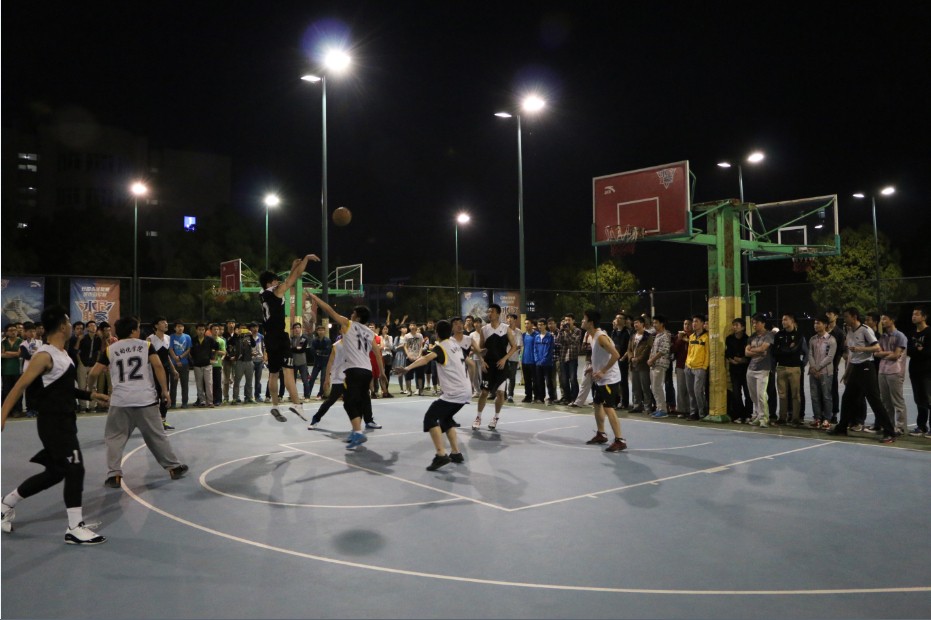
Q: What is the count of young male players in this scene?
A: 10